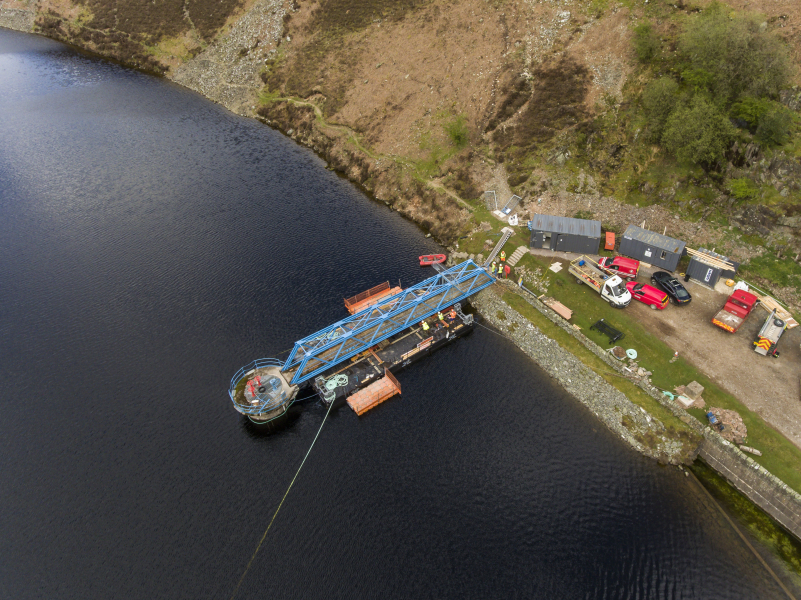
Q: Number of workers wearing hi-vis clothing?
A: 6